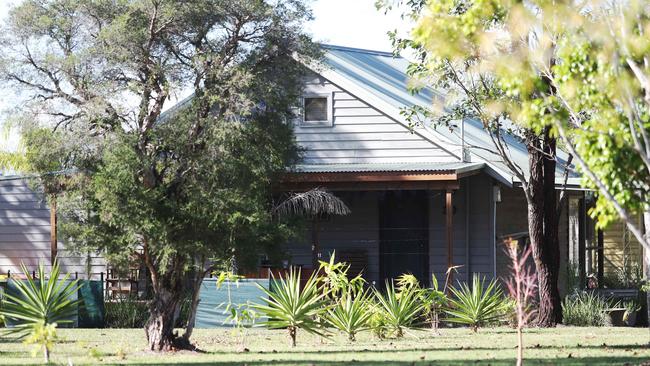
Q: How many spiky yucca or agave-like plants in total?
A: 5